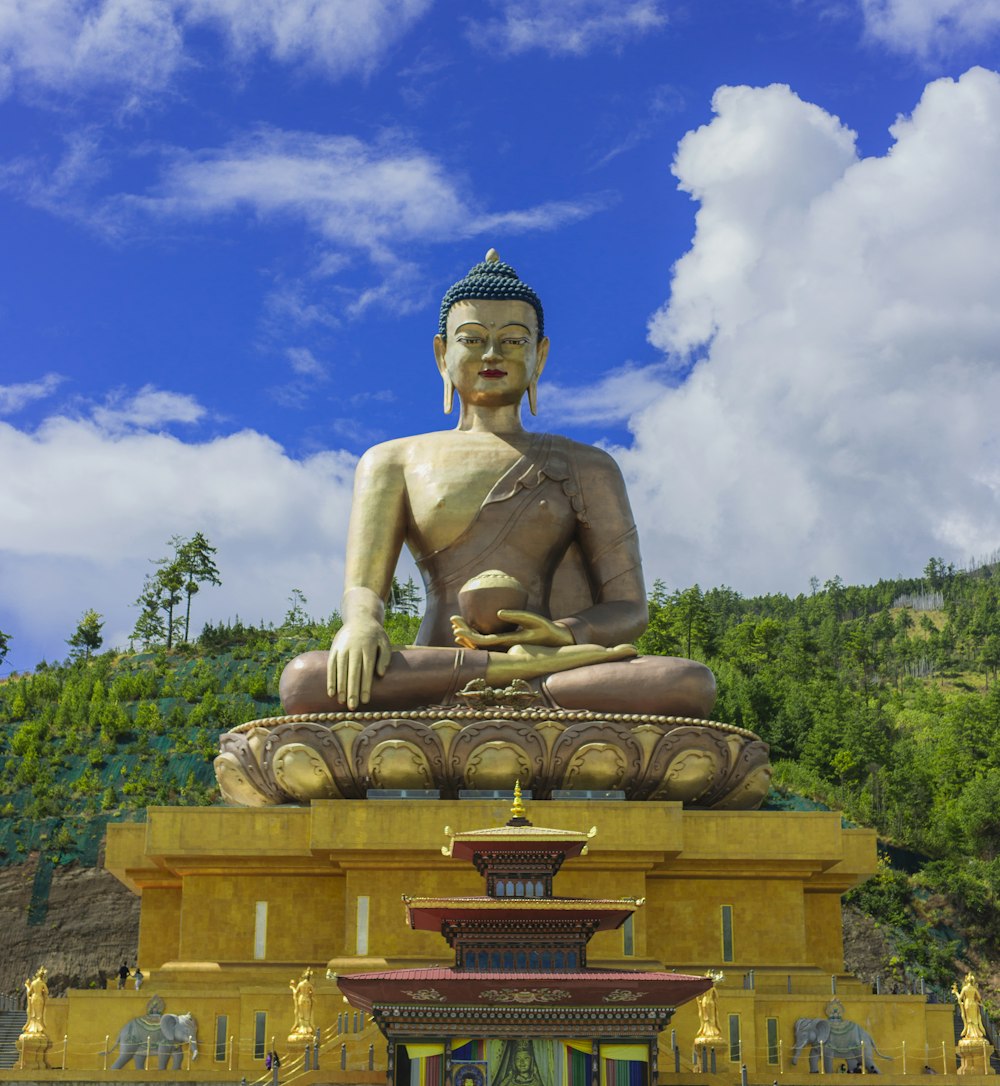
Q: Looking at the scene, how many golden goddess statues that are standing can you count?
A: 4